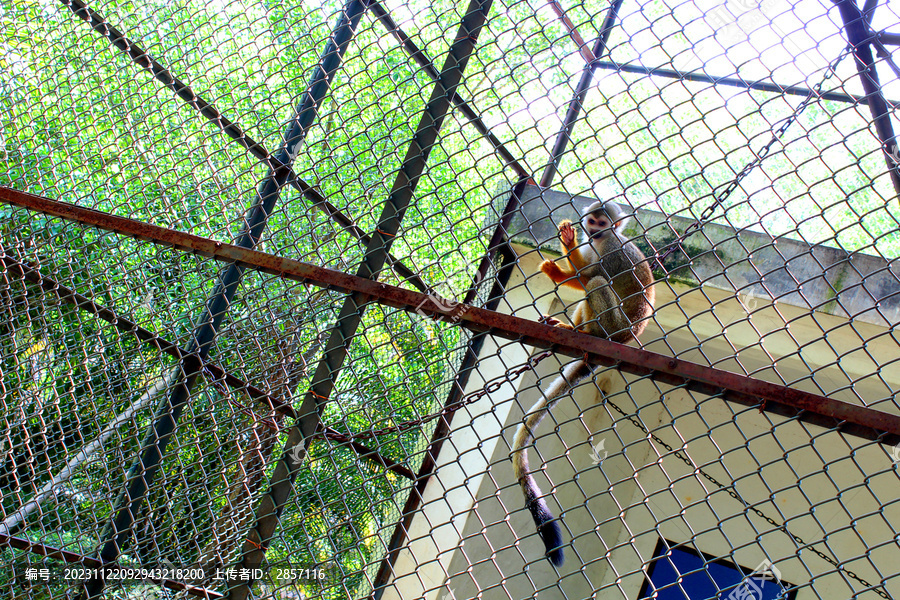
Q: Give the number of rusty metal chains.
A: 2